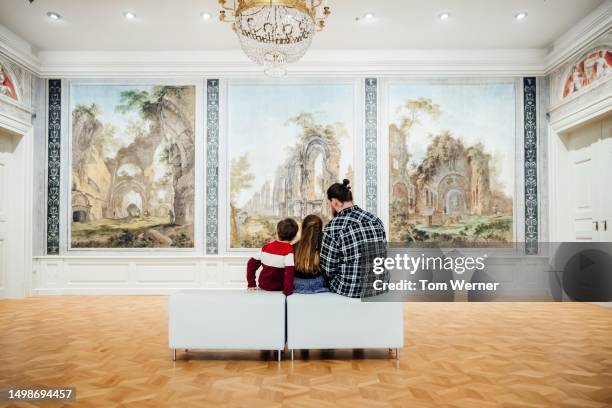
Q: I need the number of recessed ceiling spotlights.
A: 6